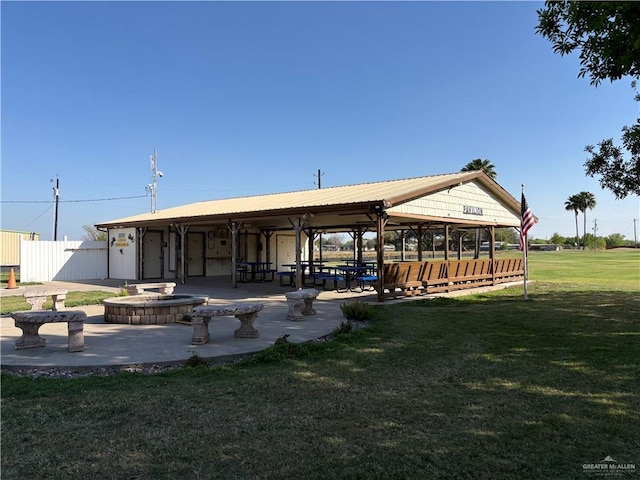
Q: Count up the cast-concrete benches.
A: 5